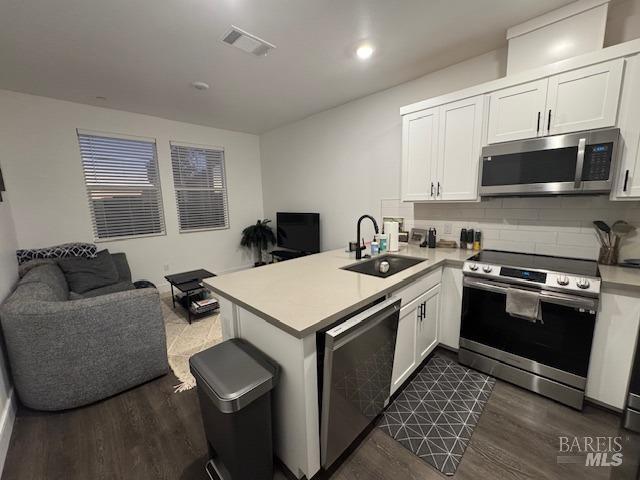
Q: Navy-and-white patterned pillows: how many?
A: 1